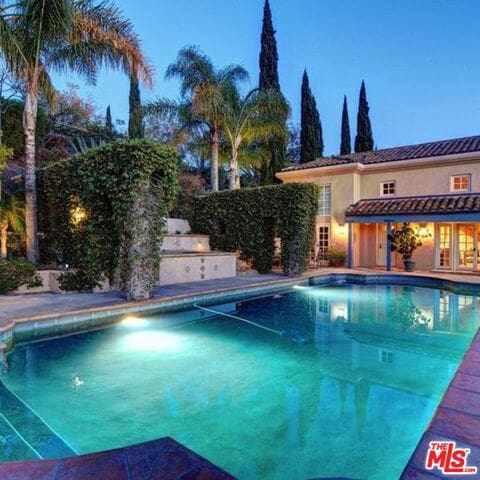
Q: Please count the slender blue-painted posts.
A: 2